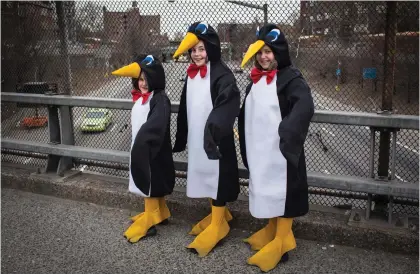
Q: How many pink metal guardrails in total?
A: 0